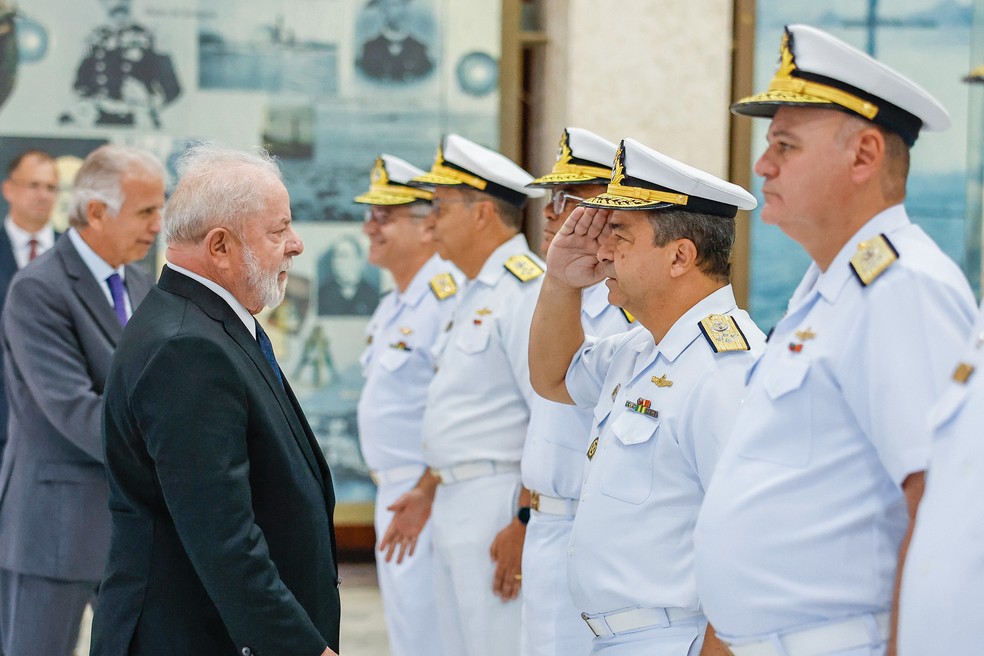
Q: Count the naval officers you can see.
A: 6